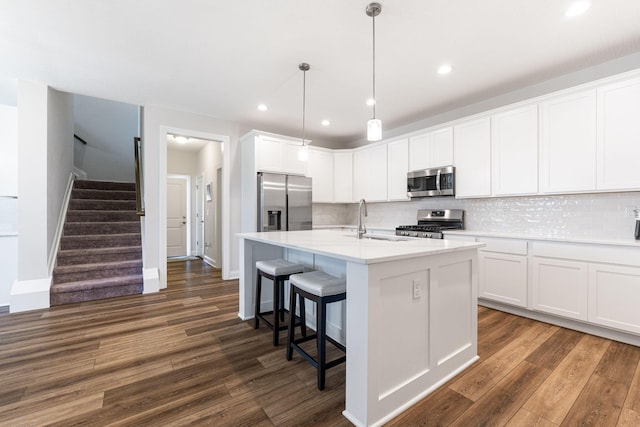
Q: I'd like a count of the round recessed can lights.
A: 5